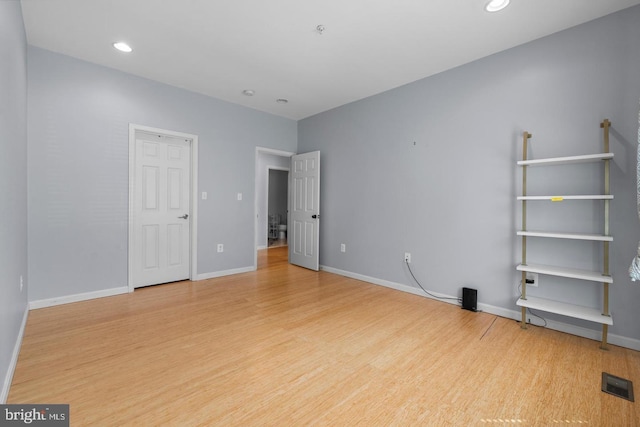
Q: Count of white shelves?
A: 5